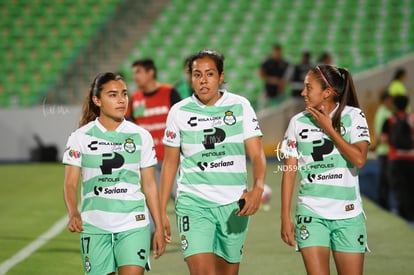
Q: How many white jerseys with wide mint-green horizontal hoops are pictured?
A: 3